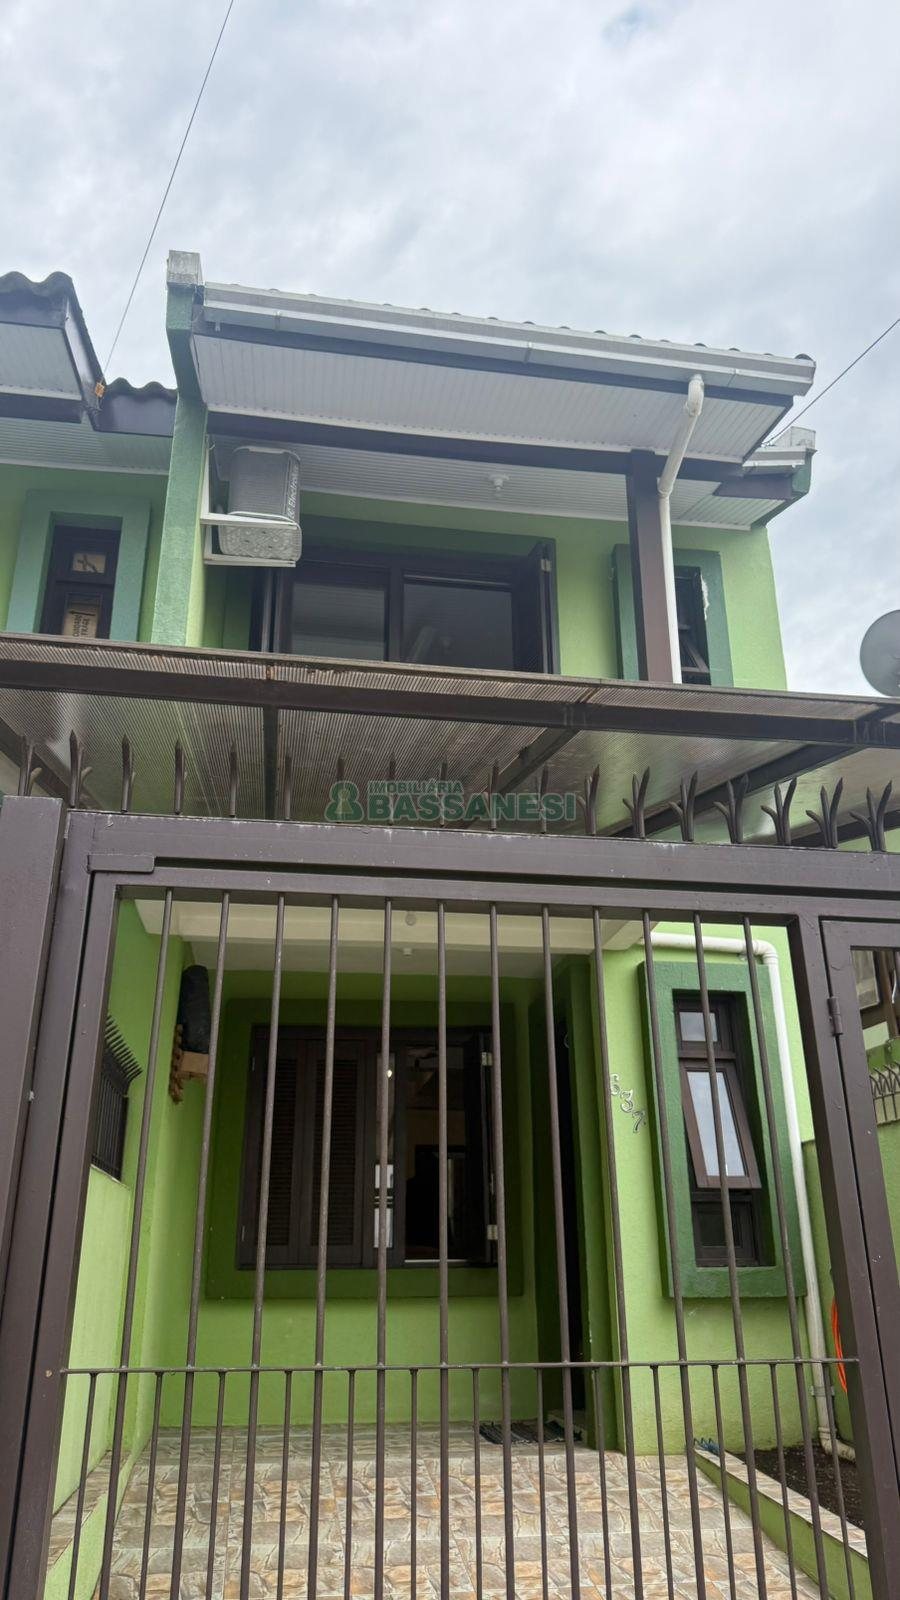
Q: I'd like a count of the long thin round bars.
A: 12